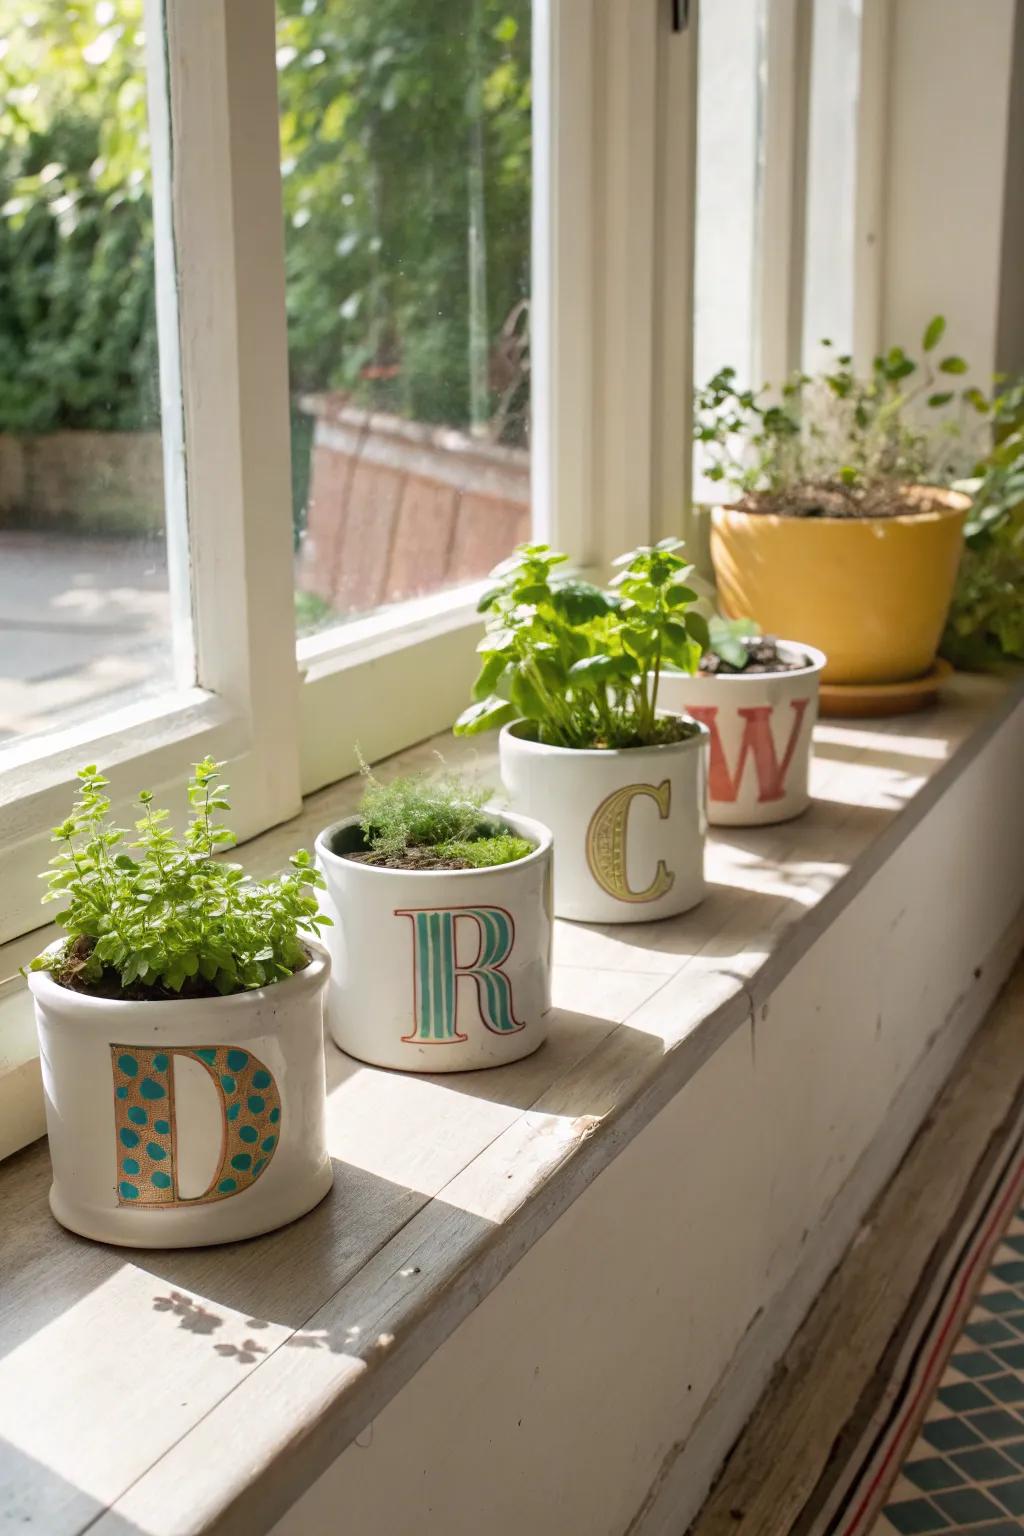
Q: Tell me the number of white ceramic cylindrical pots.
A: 4